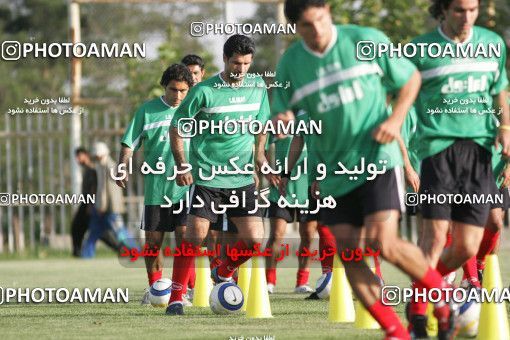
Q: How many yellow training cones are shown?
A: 7